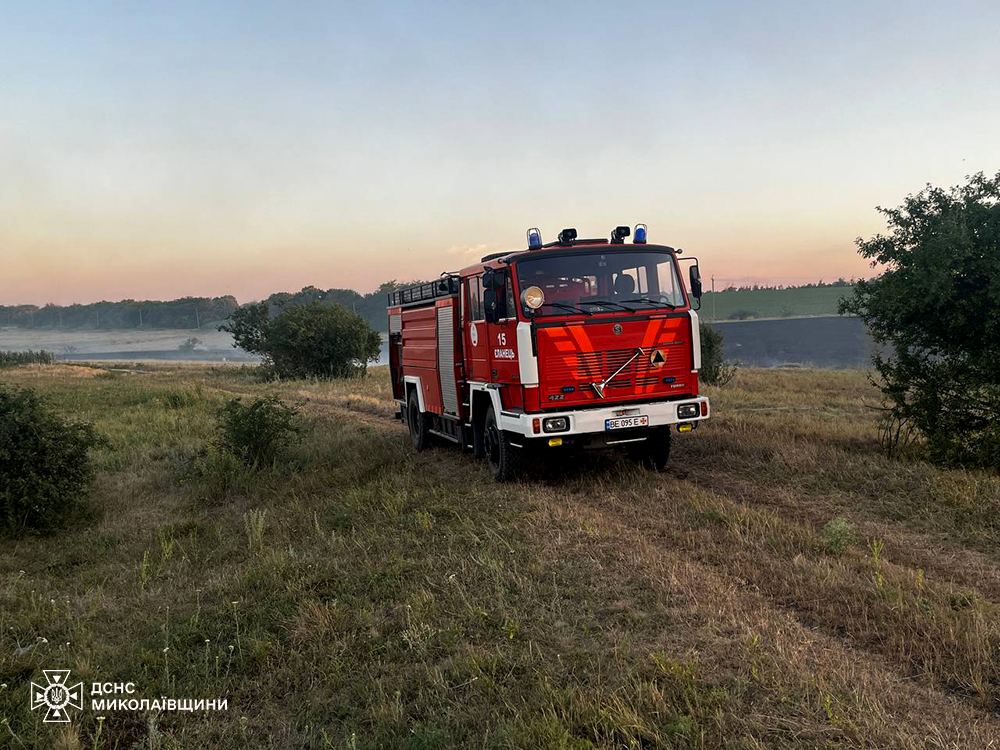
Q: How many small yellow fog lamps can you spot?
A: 2